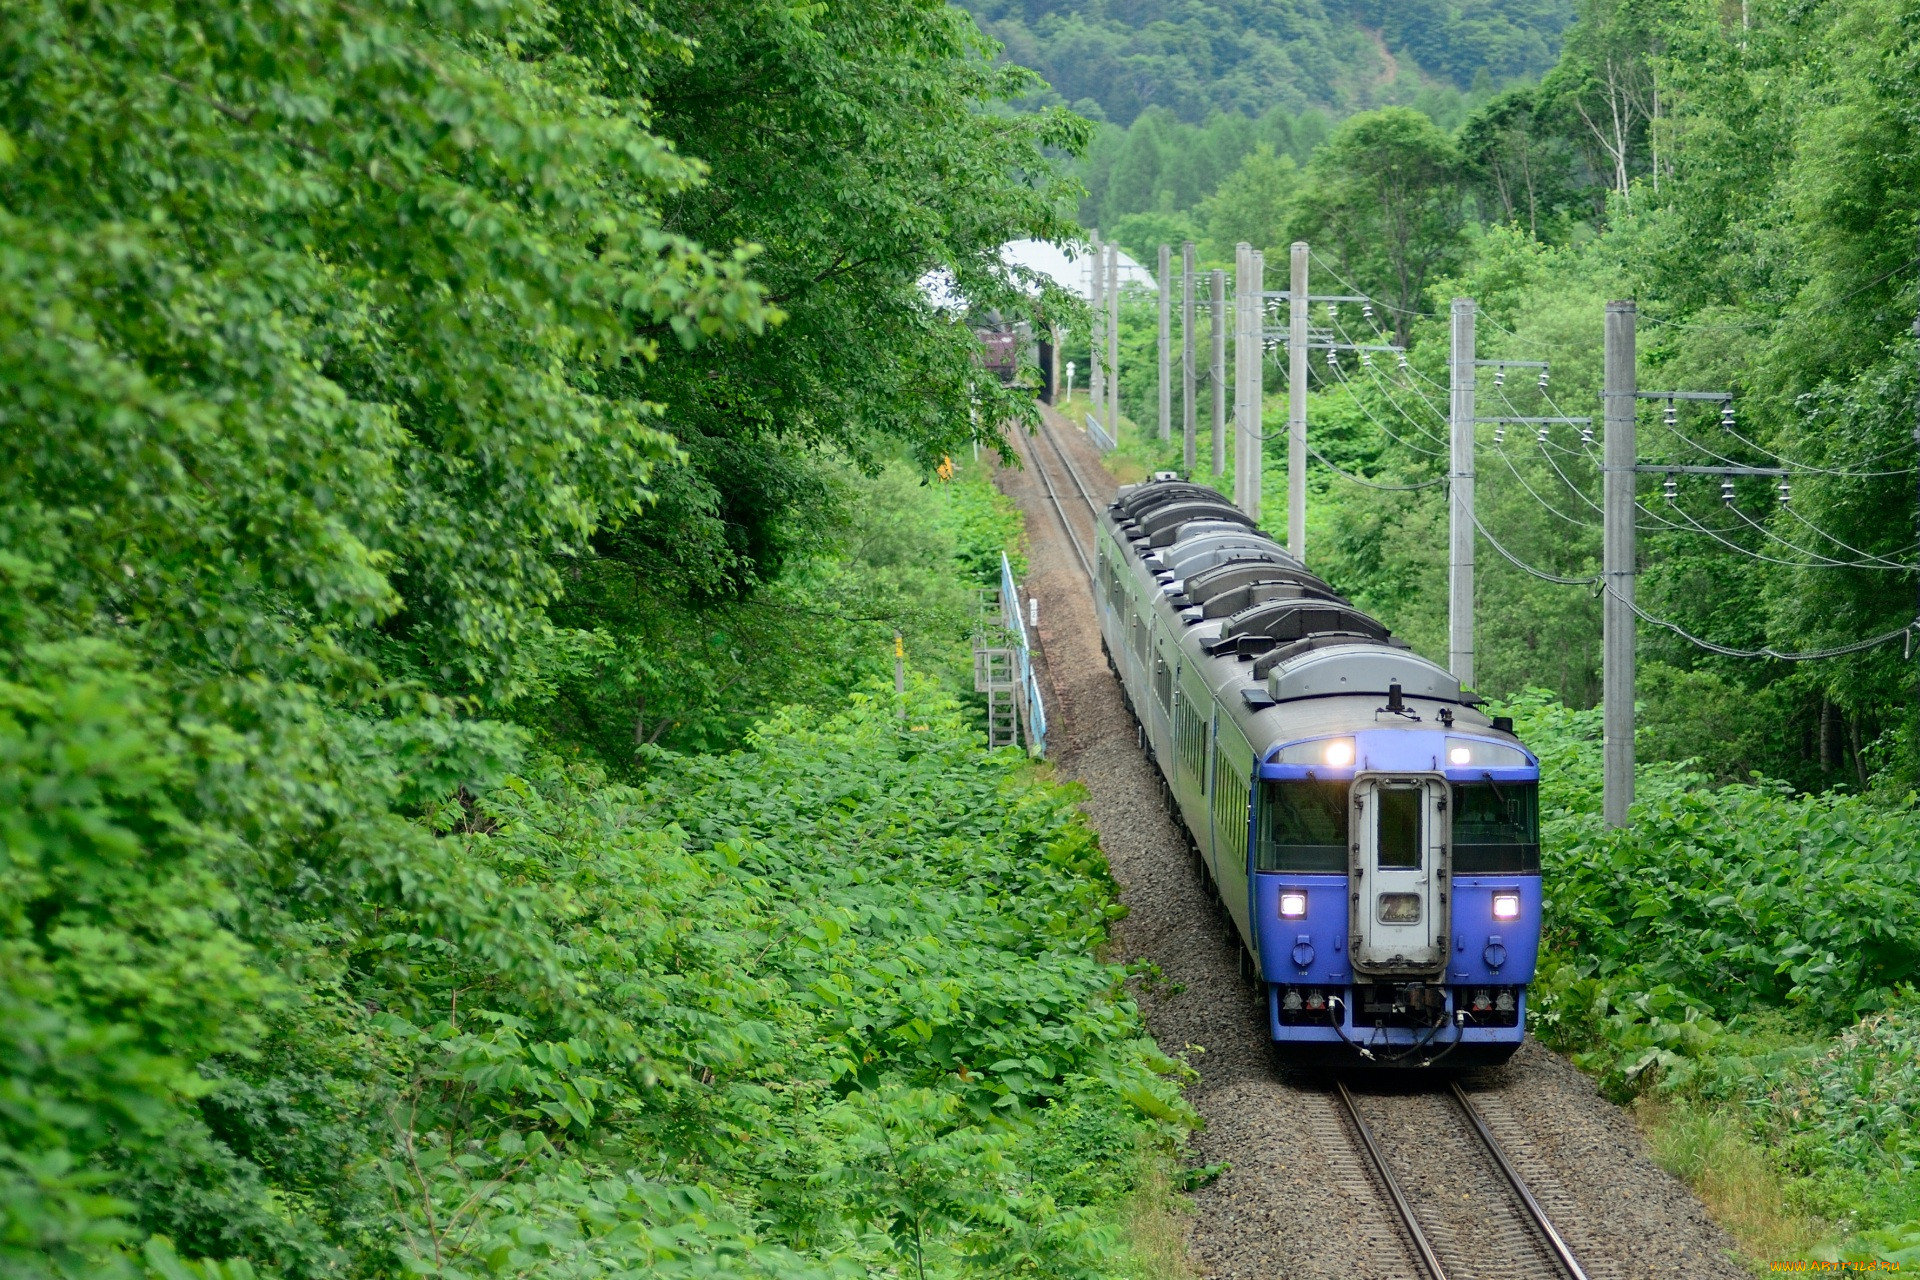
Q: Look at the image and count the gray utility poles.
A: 11